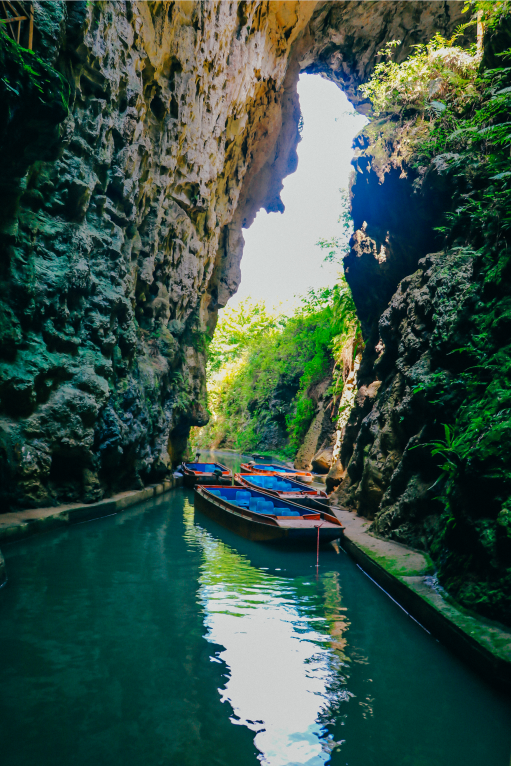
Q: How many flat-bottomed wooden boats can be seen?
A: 4